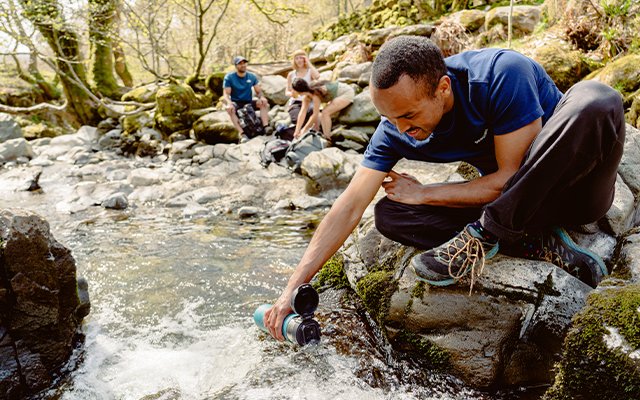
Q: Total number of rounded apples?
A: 0